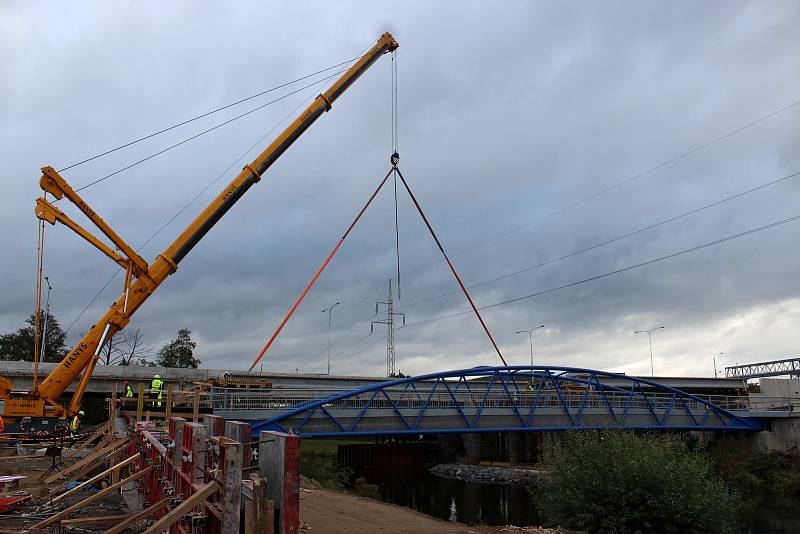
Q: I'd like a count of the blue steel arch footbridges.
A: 1